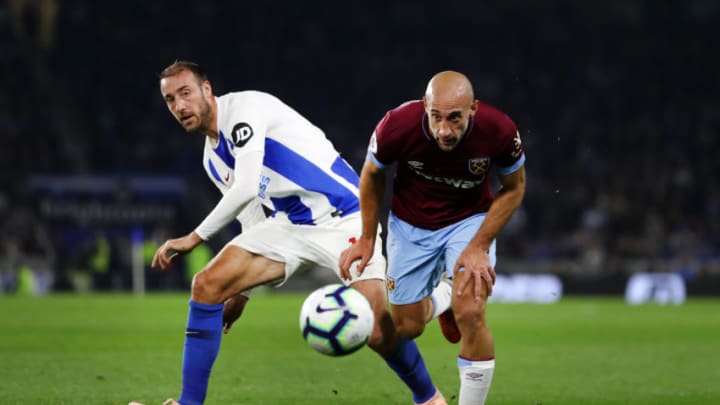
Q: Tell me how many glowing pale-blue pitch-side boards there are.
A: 2